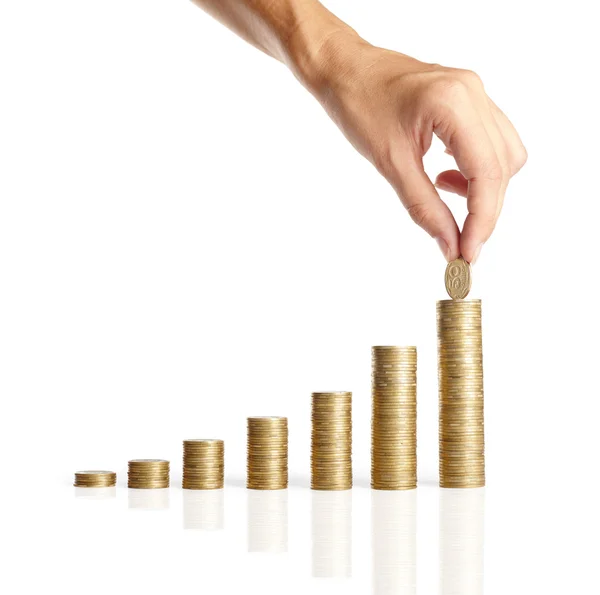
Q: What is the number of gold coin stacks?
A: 7